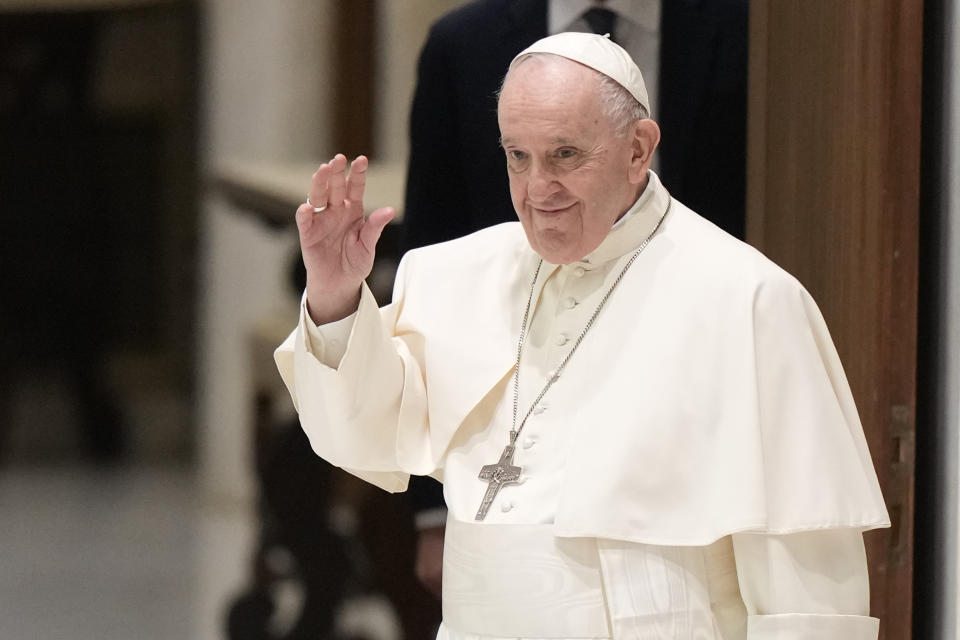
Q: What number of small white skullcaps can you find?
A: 1